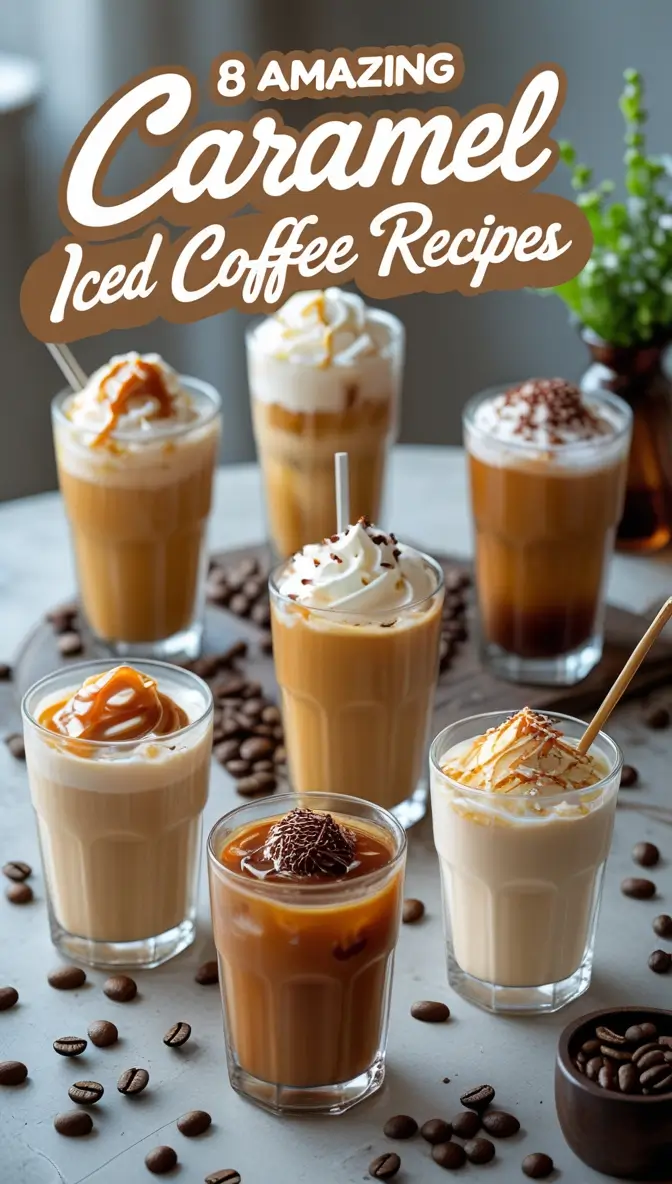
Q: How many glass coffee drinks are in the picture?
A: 7